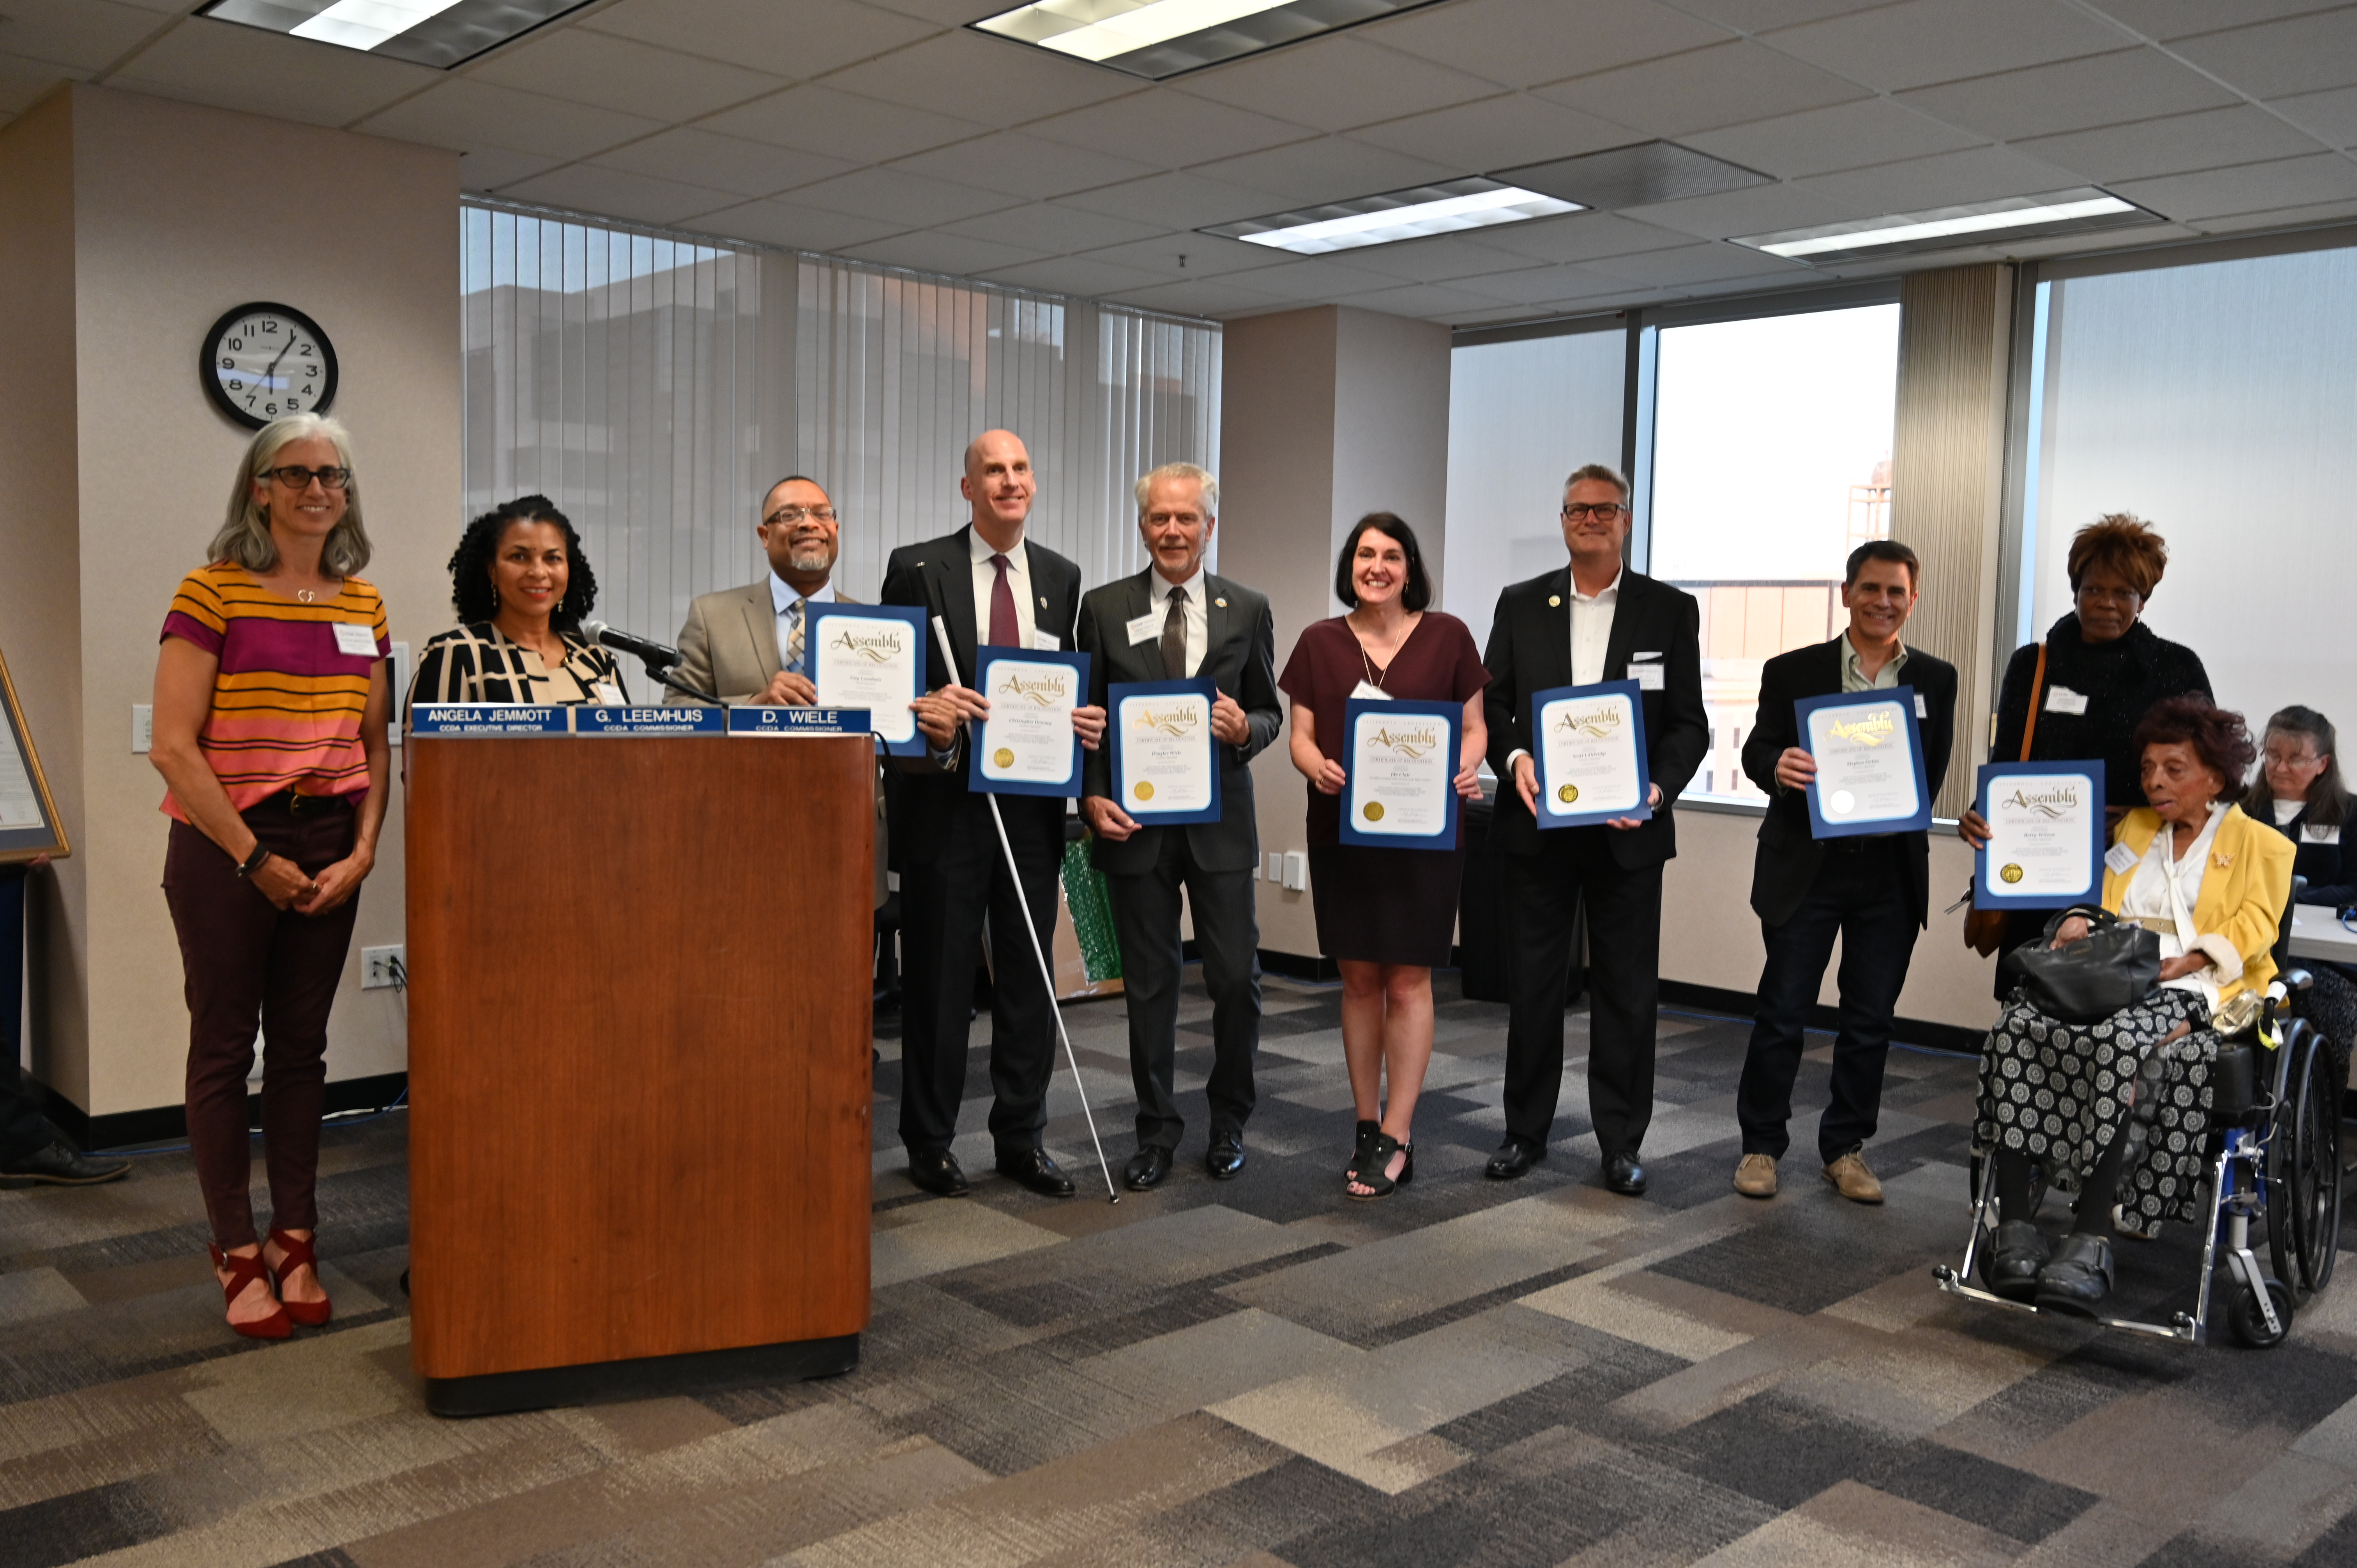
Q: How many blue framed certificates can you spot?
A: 7